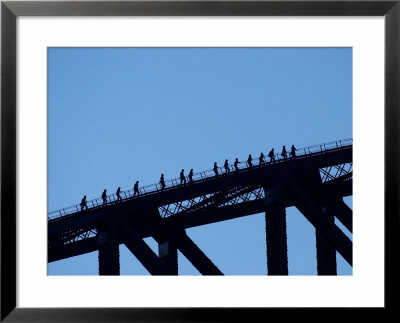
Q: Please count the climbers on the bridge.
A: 15